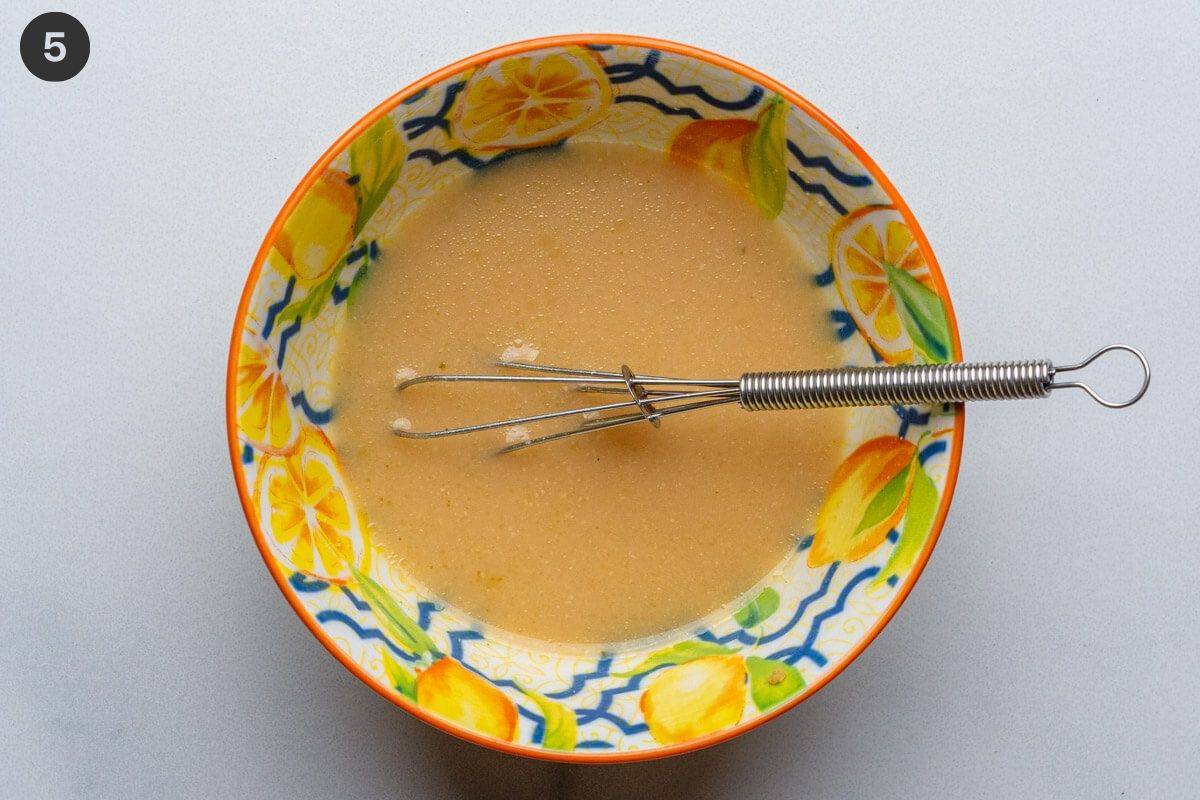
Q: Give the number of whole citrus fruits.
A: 5